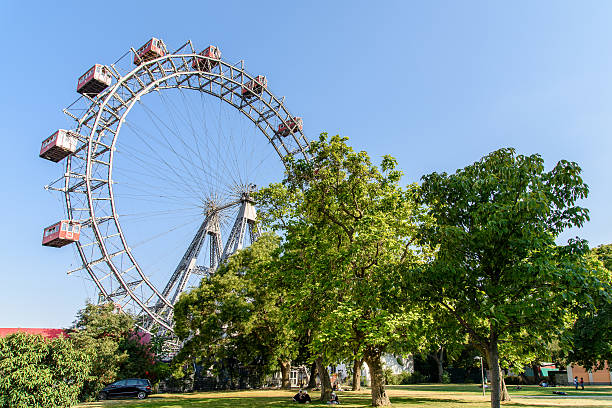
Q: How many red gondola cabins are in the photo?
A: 7